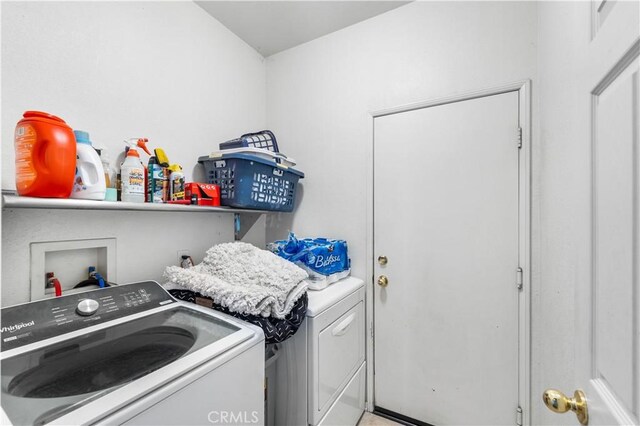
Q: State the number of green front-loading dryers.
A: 0